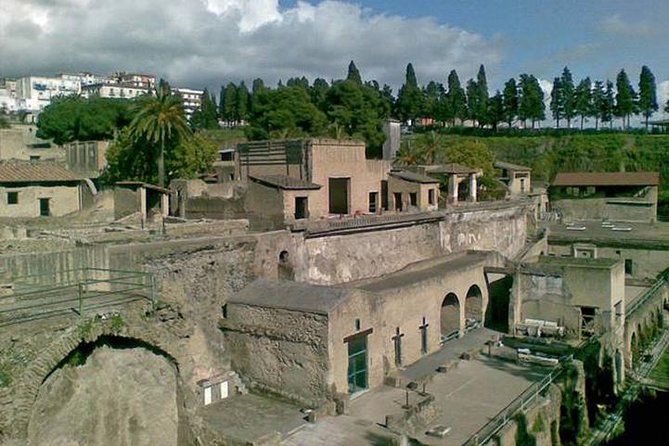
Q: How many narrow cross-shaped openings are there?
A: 2